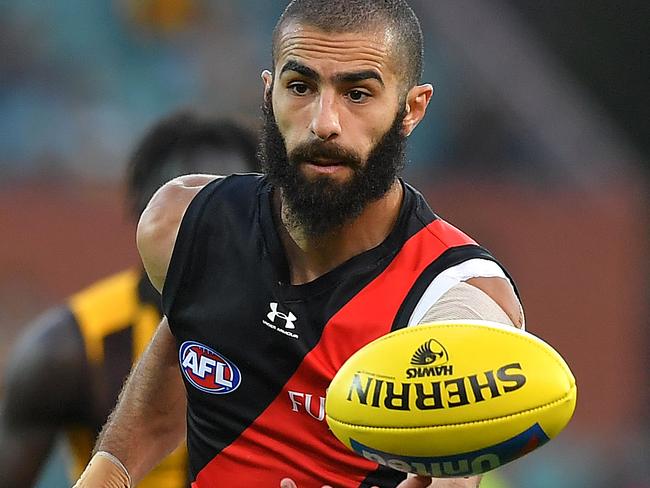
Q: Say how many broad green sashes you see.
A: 0